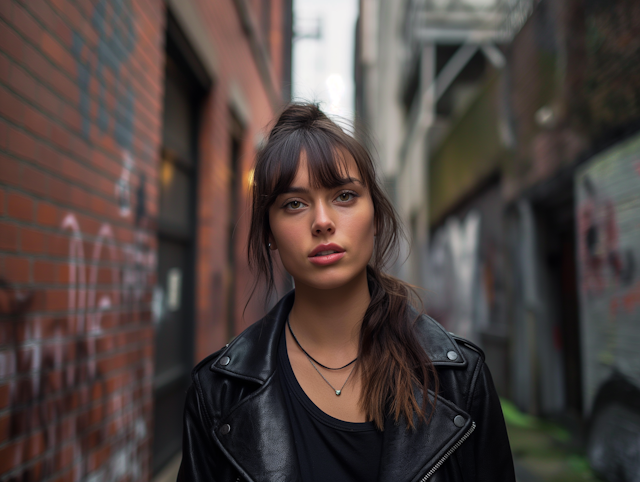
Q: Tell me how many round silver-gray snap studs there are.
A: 4